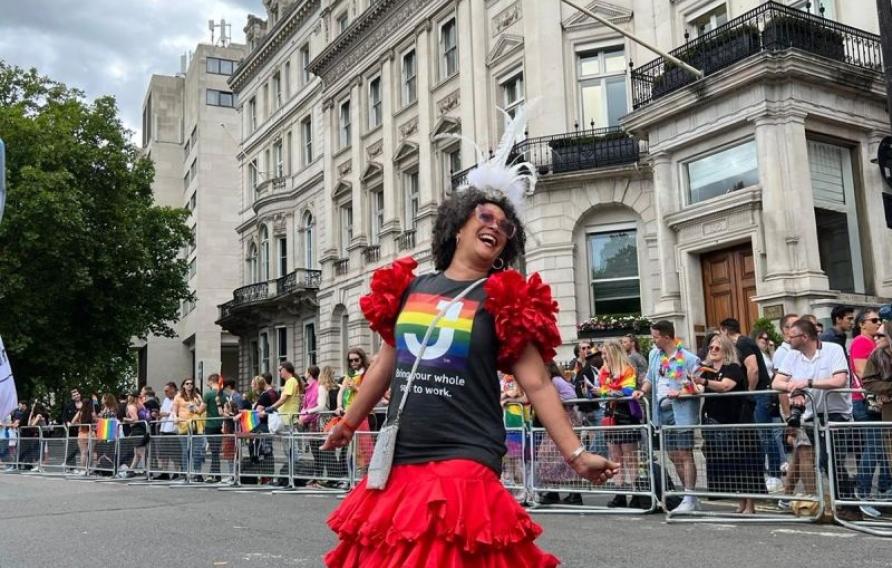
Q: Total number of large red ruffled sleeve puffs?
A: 2